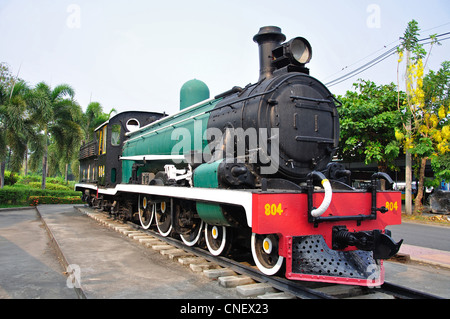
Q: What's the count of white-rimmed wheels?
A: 5